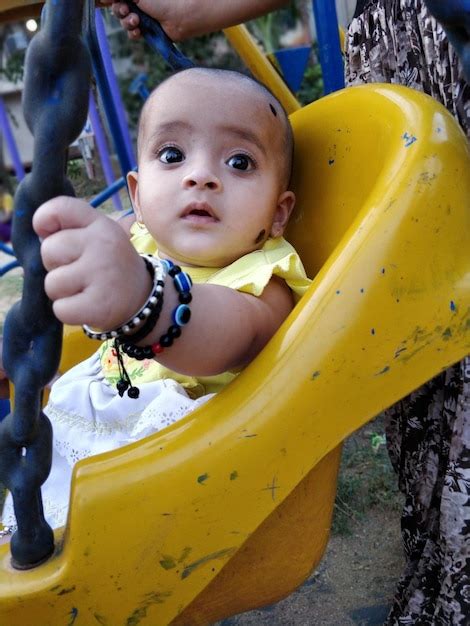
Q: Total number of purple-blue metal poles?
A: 3